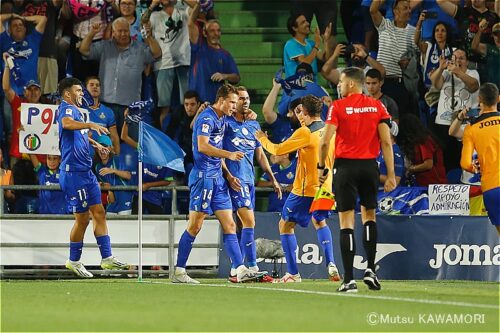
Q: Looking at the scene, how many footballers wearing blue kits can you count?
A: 3